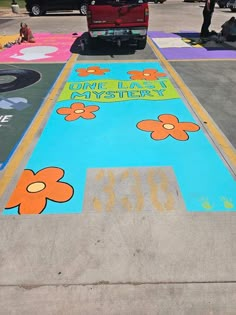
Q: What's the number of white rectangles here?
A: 1